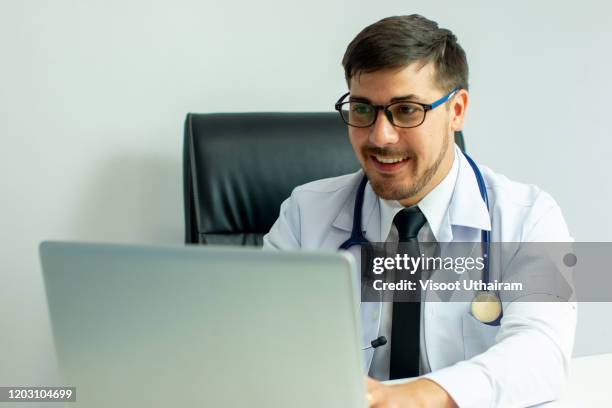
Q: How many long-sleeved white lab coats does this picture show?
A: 1